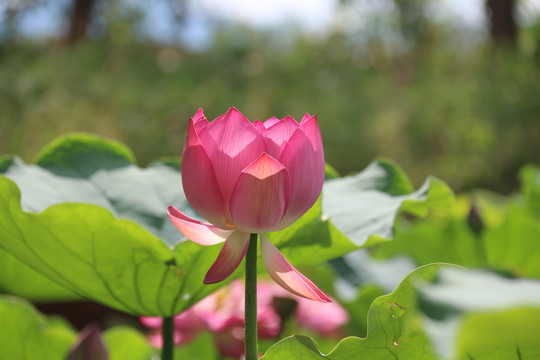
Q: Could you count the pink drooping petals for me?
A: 3